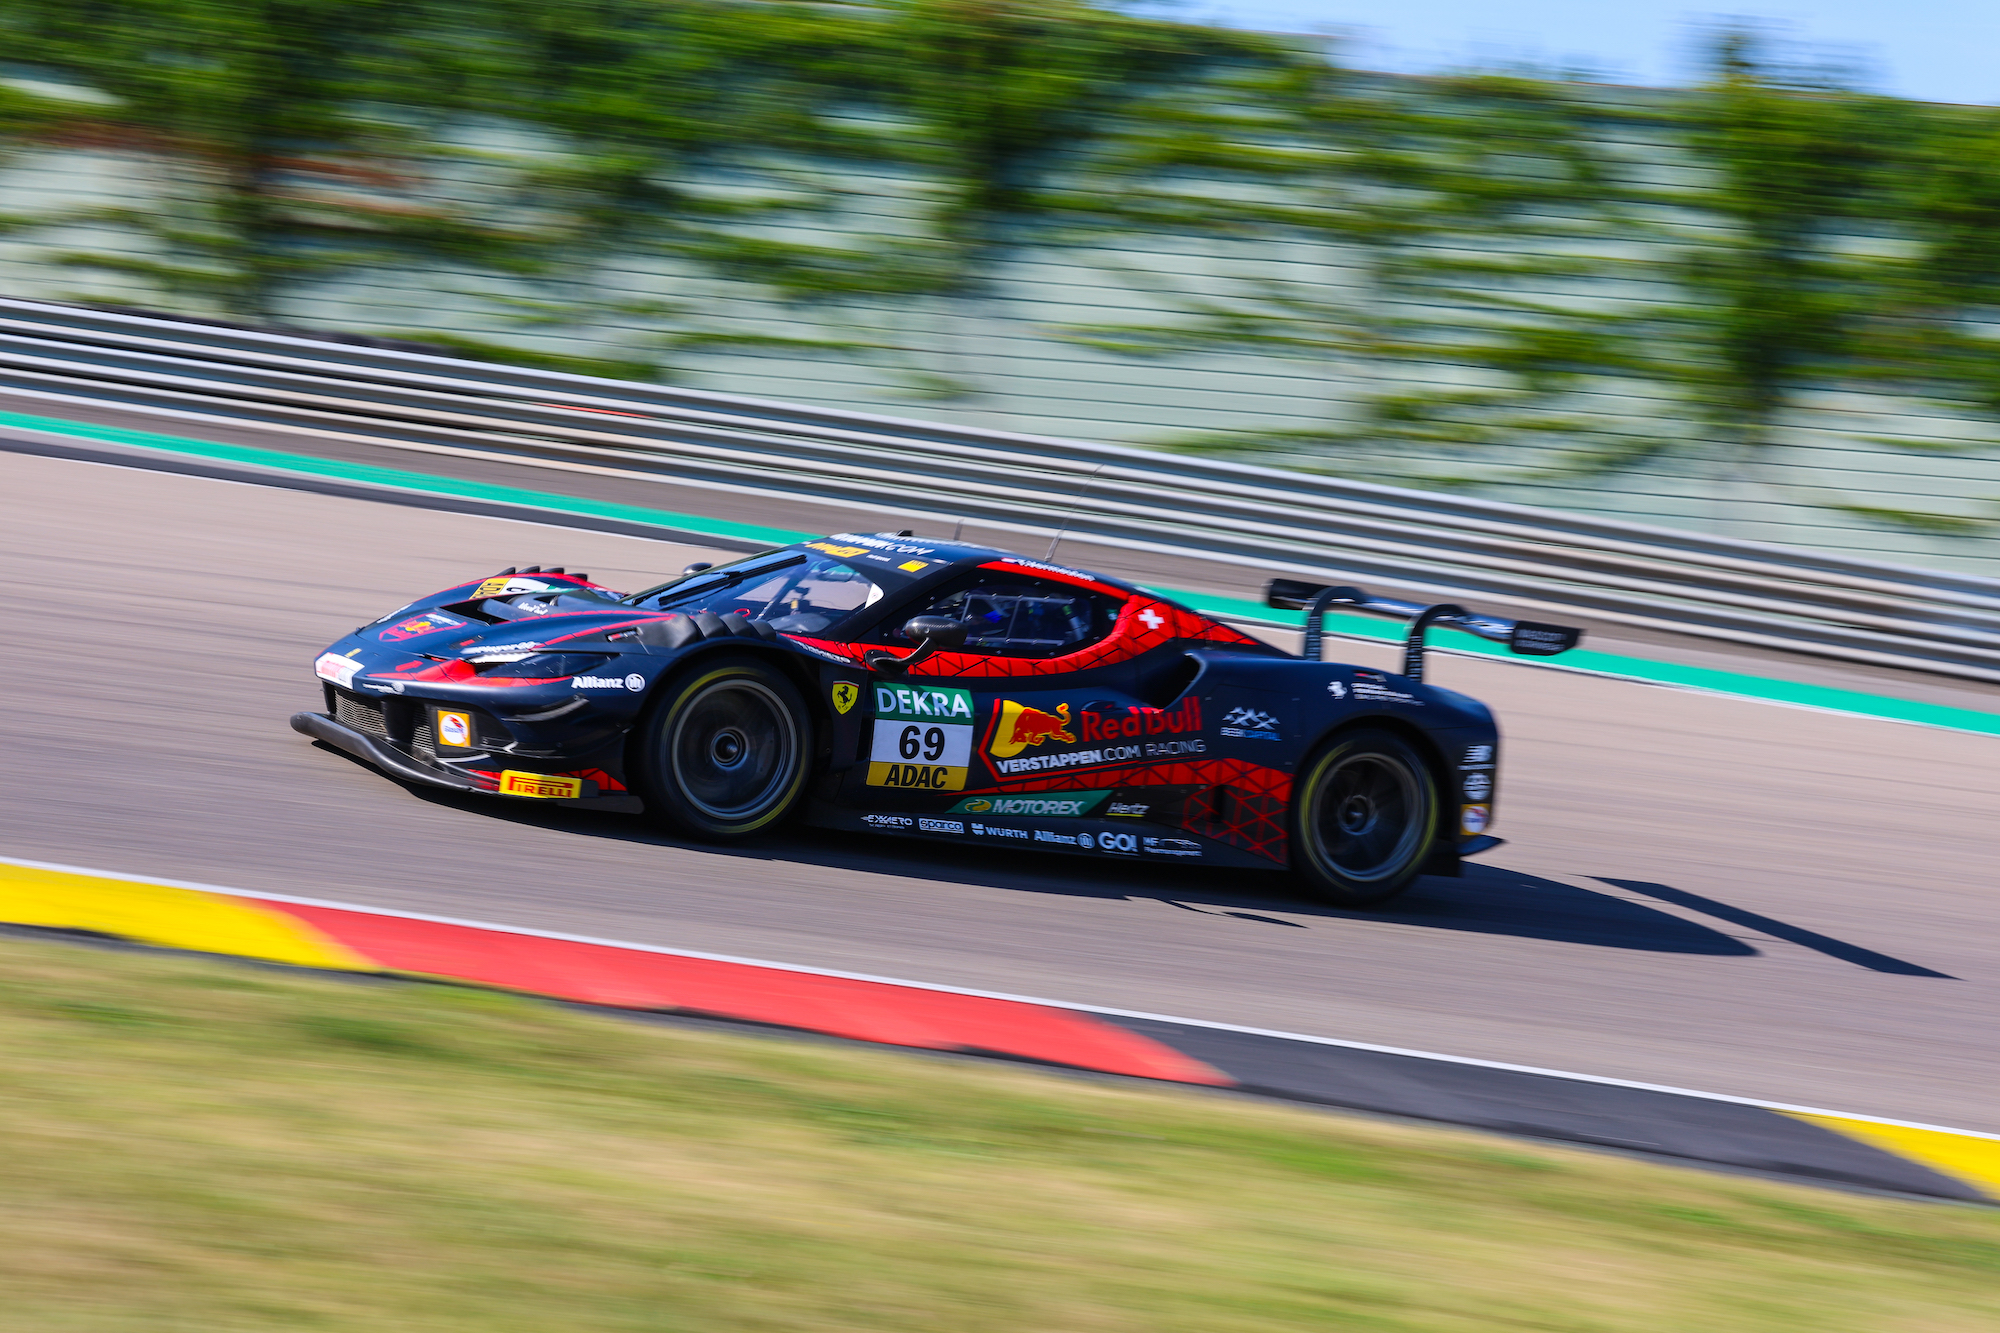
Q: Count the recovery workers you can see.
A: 0